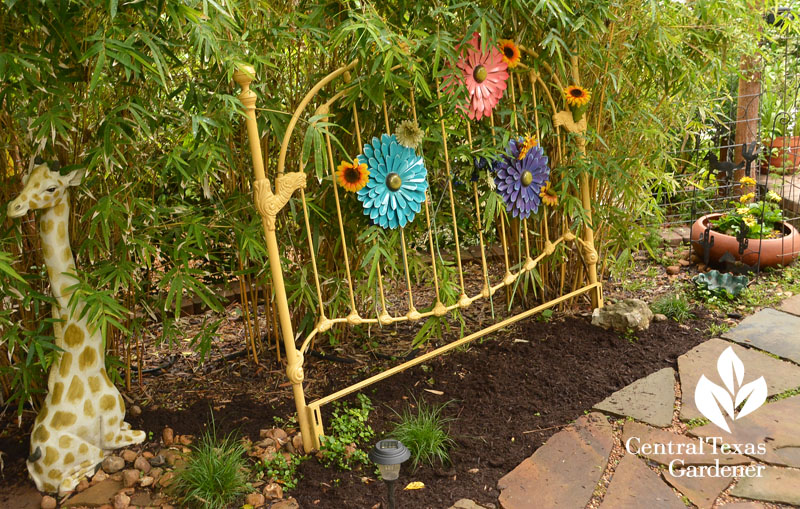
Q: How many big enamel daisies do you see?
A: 3